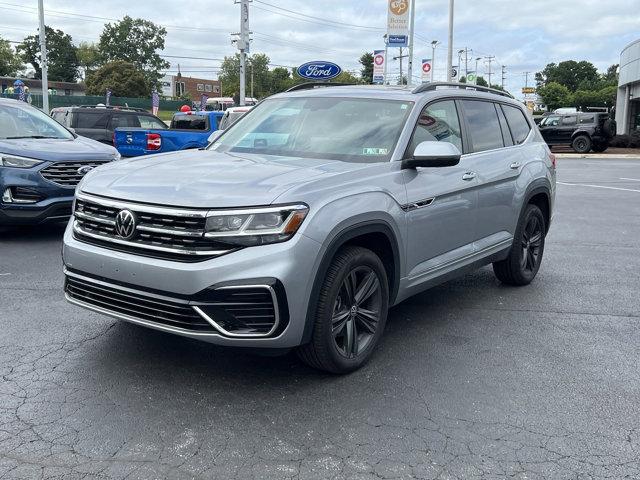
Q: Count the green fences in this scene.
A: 1